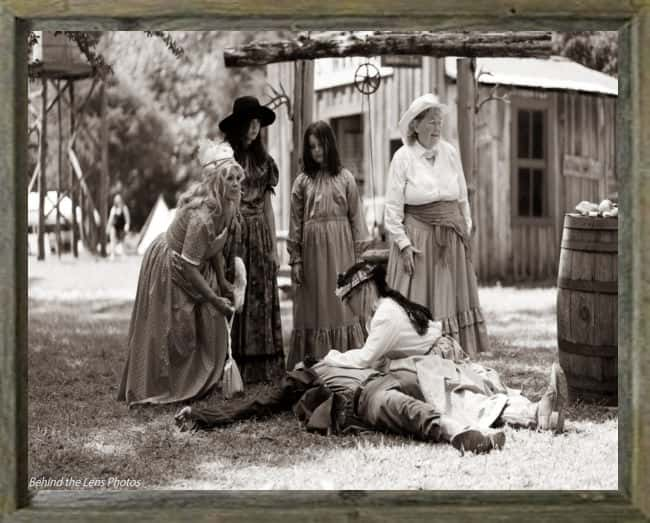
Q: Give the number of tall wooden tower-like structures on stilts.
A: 1